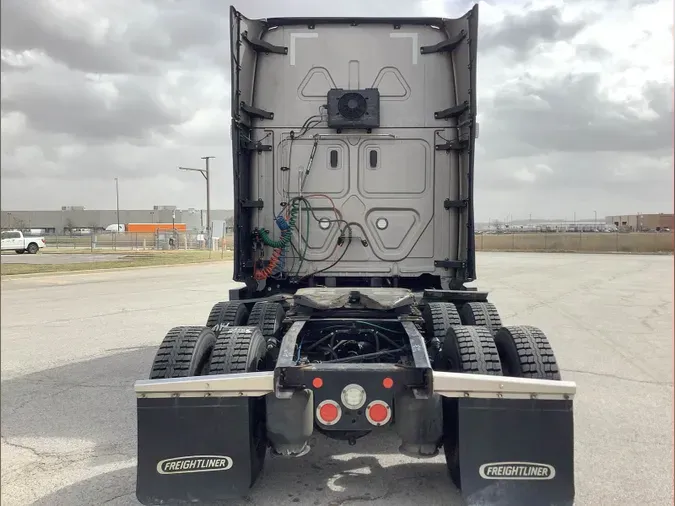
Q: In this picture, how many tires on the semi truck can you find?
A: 8